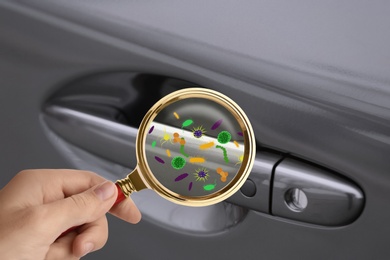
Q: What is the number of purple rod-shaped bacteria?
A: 6